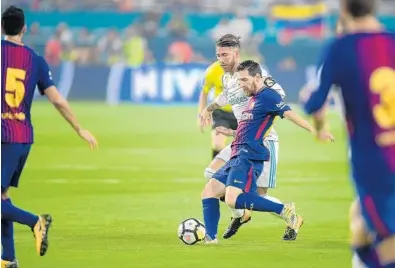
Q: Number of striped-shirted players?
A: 3